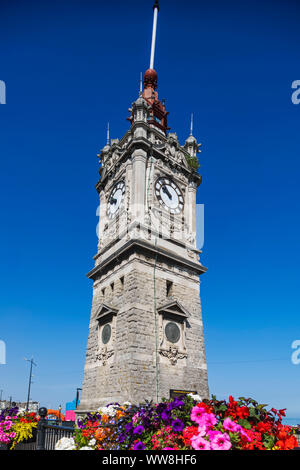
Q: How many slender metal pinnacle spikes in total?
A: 3